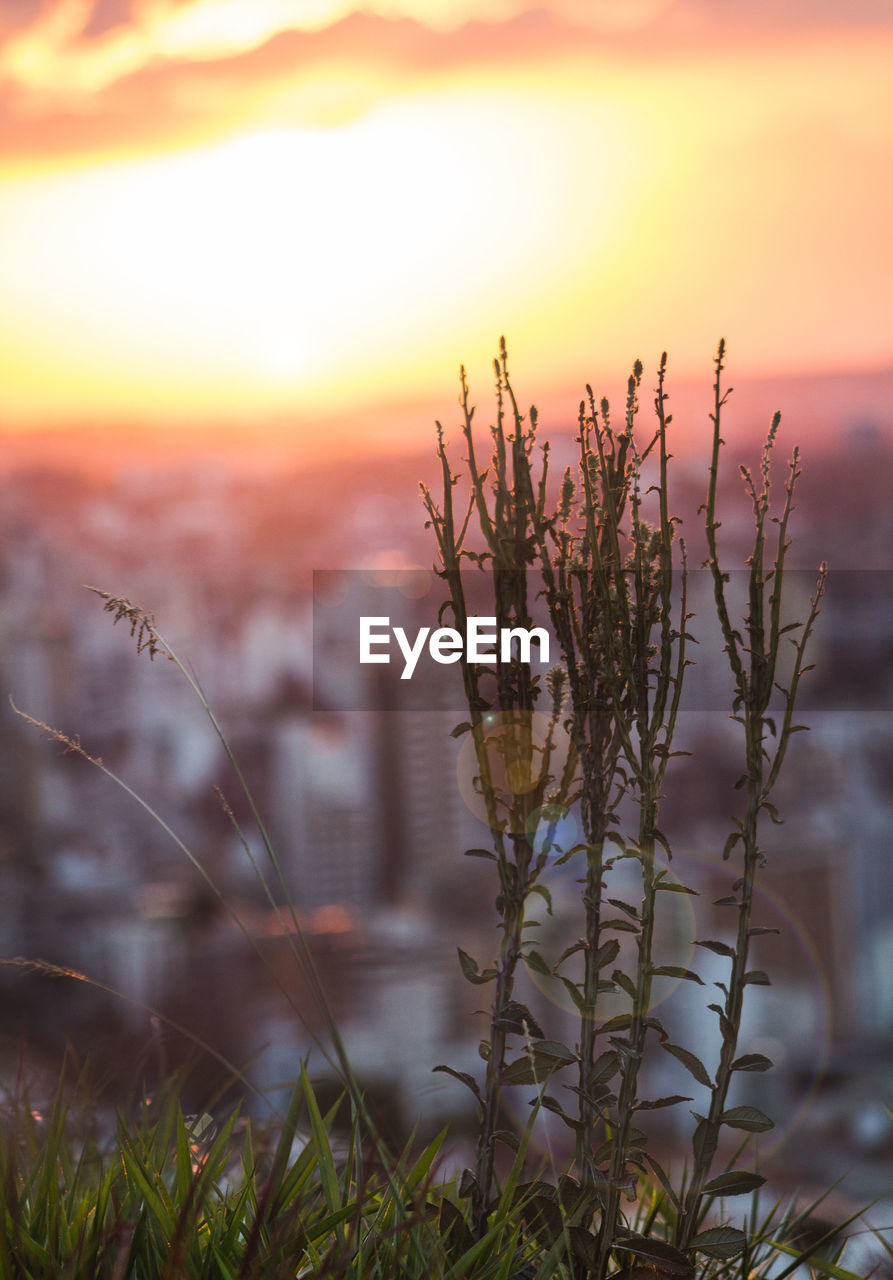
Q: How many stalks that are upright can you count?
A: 4